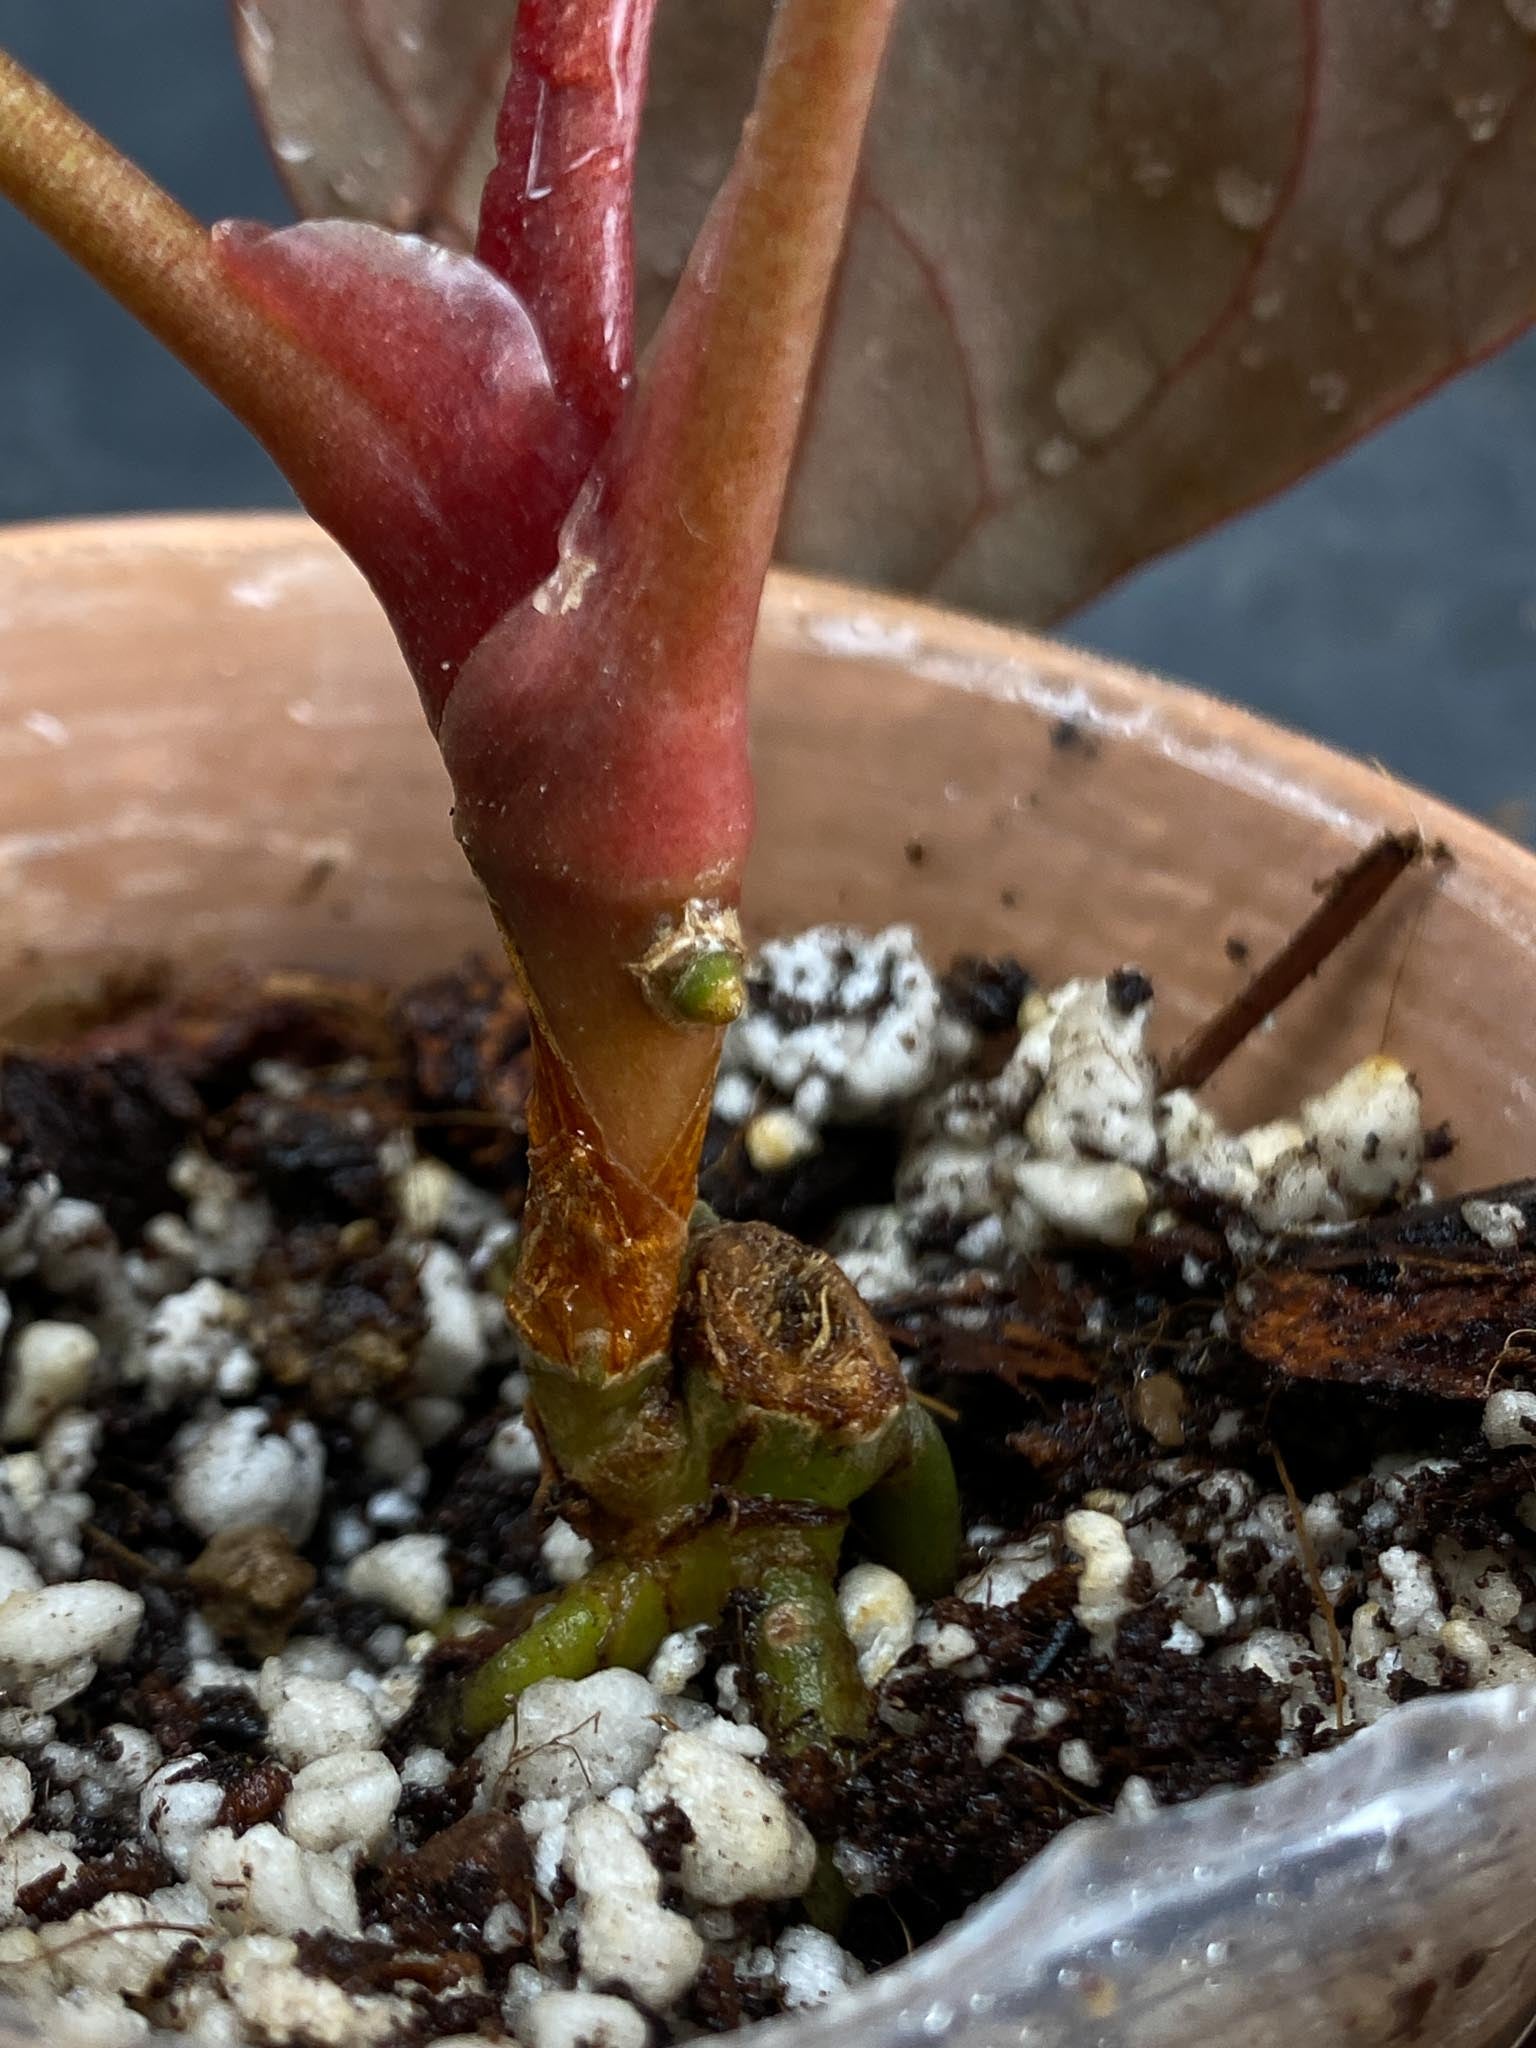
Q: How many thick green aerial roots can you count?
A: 3